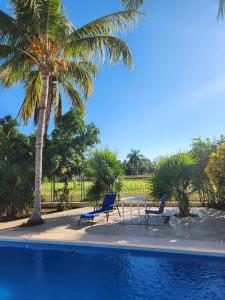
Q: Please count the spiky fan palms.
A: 2